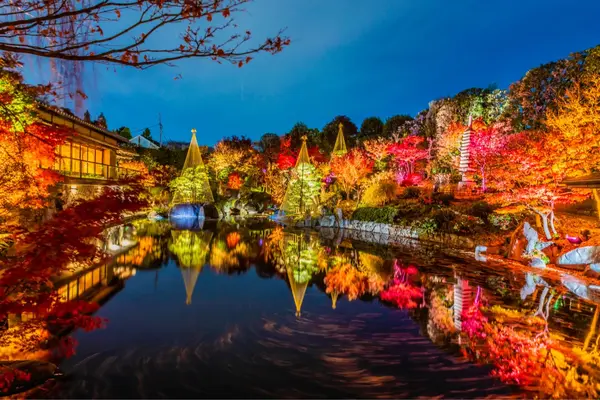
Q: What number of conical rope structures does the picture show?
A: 3